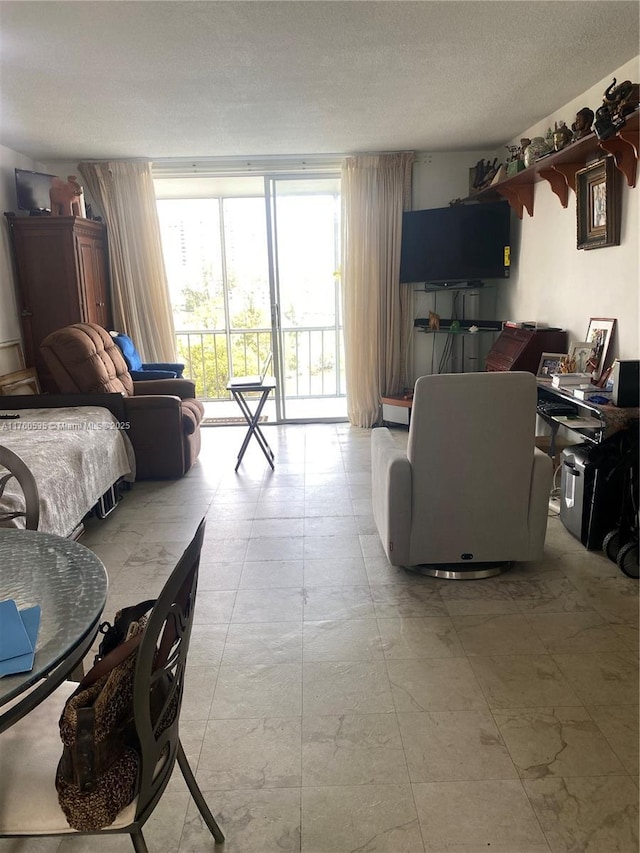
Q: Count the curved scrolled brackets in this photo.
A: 6